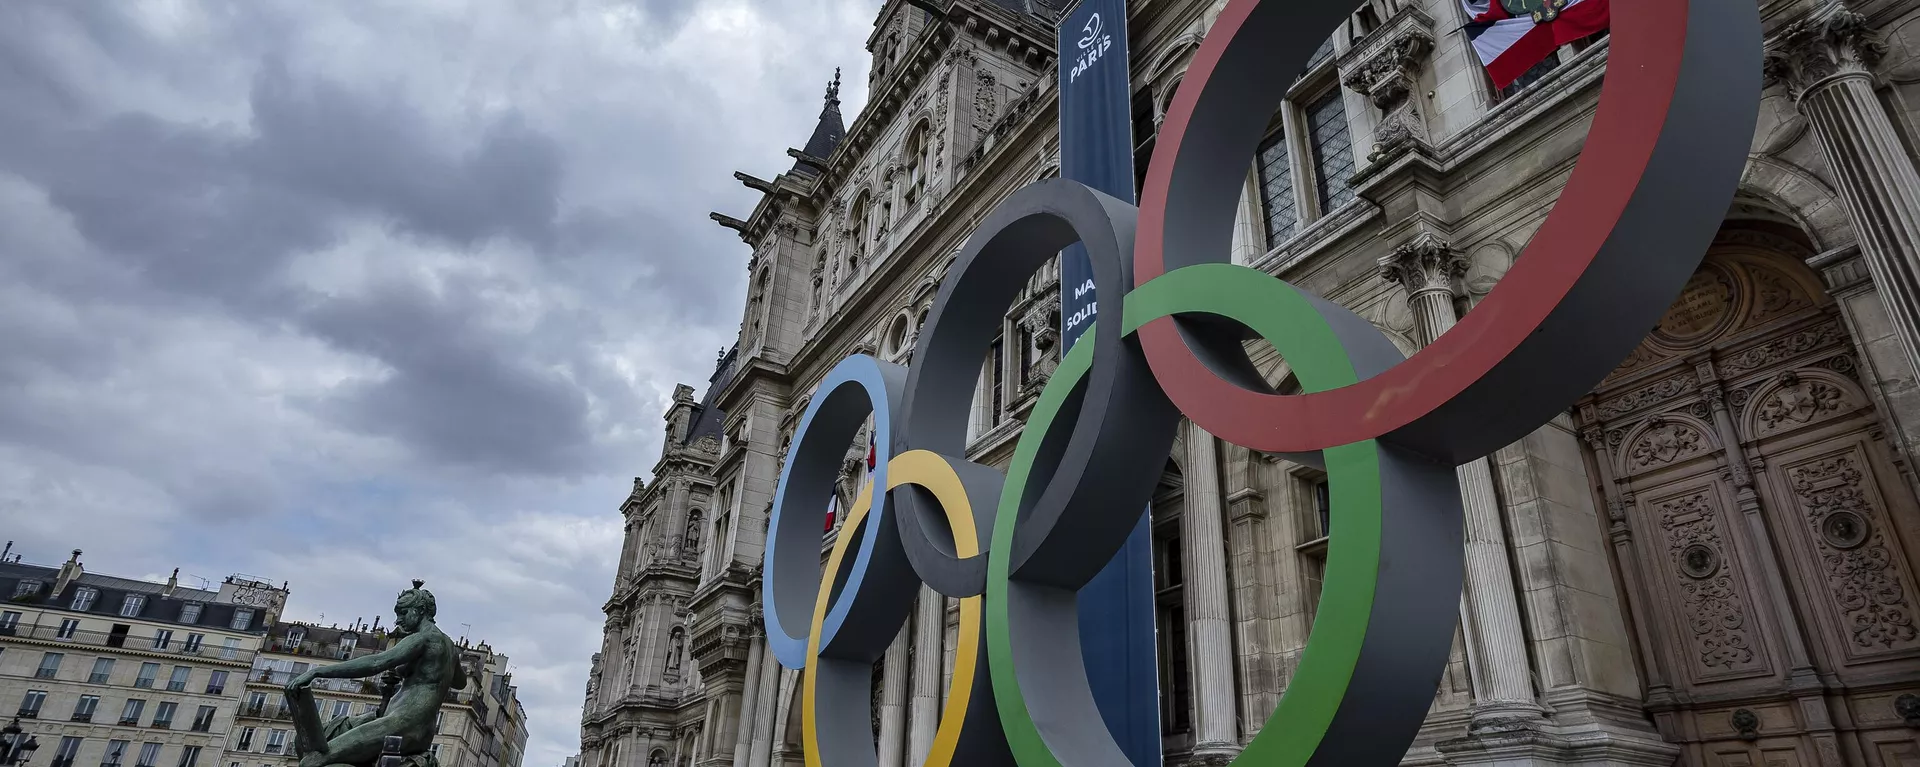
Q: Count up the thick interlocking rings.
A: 5